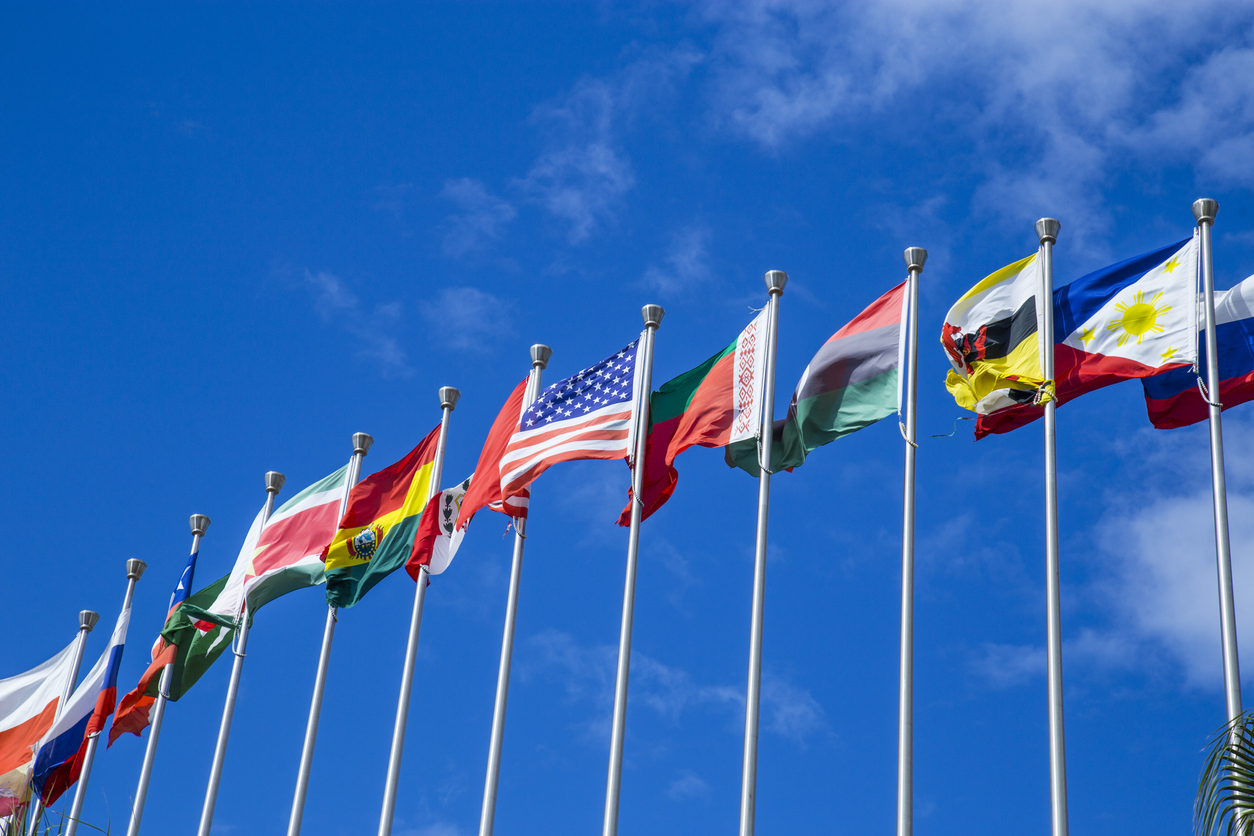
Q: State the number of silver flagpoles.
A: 12